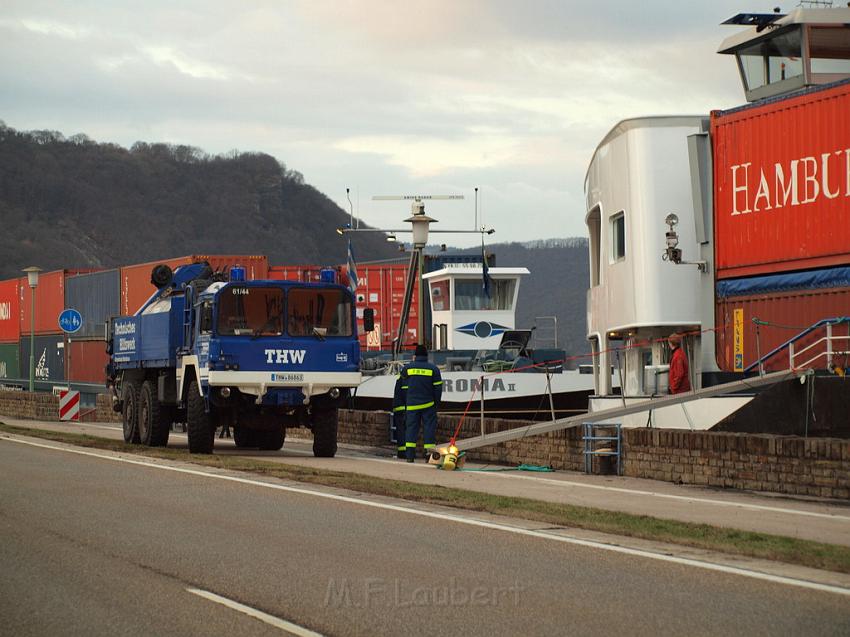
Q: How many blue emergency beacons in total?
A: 2